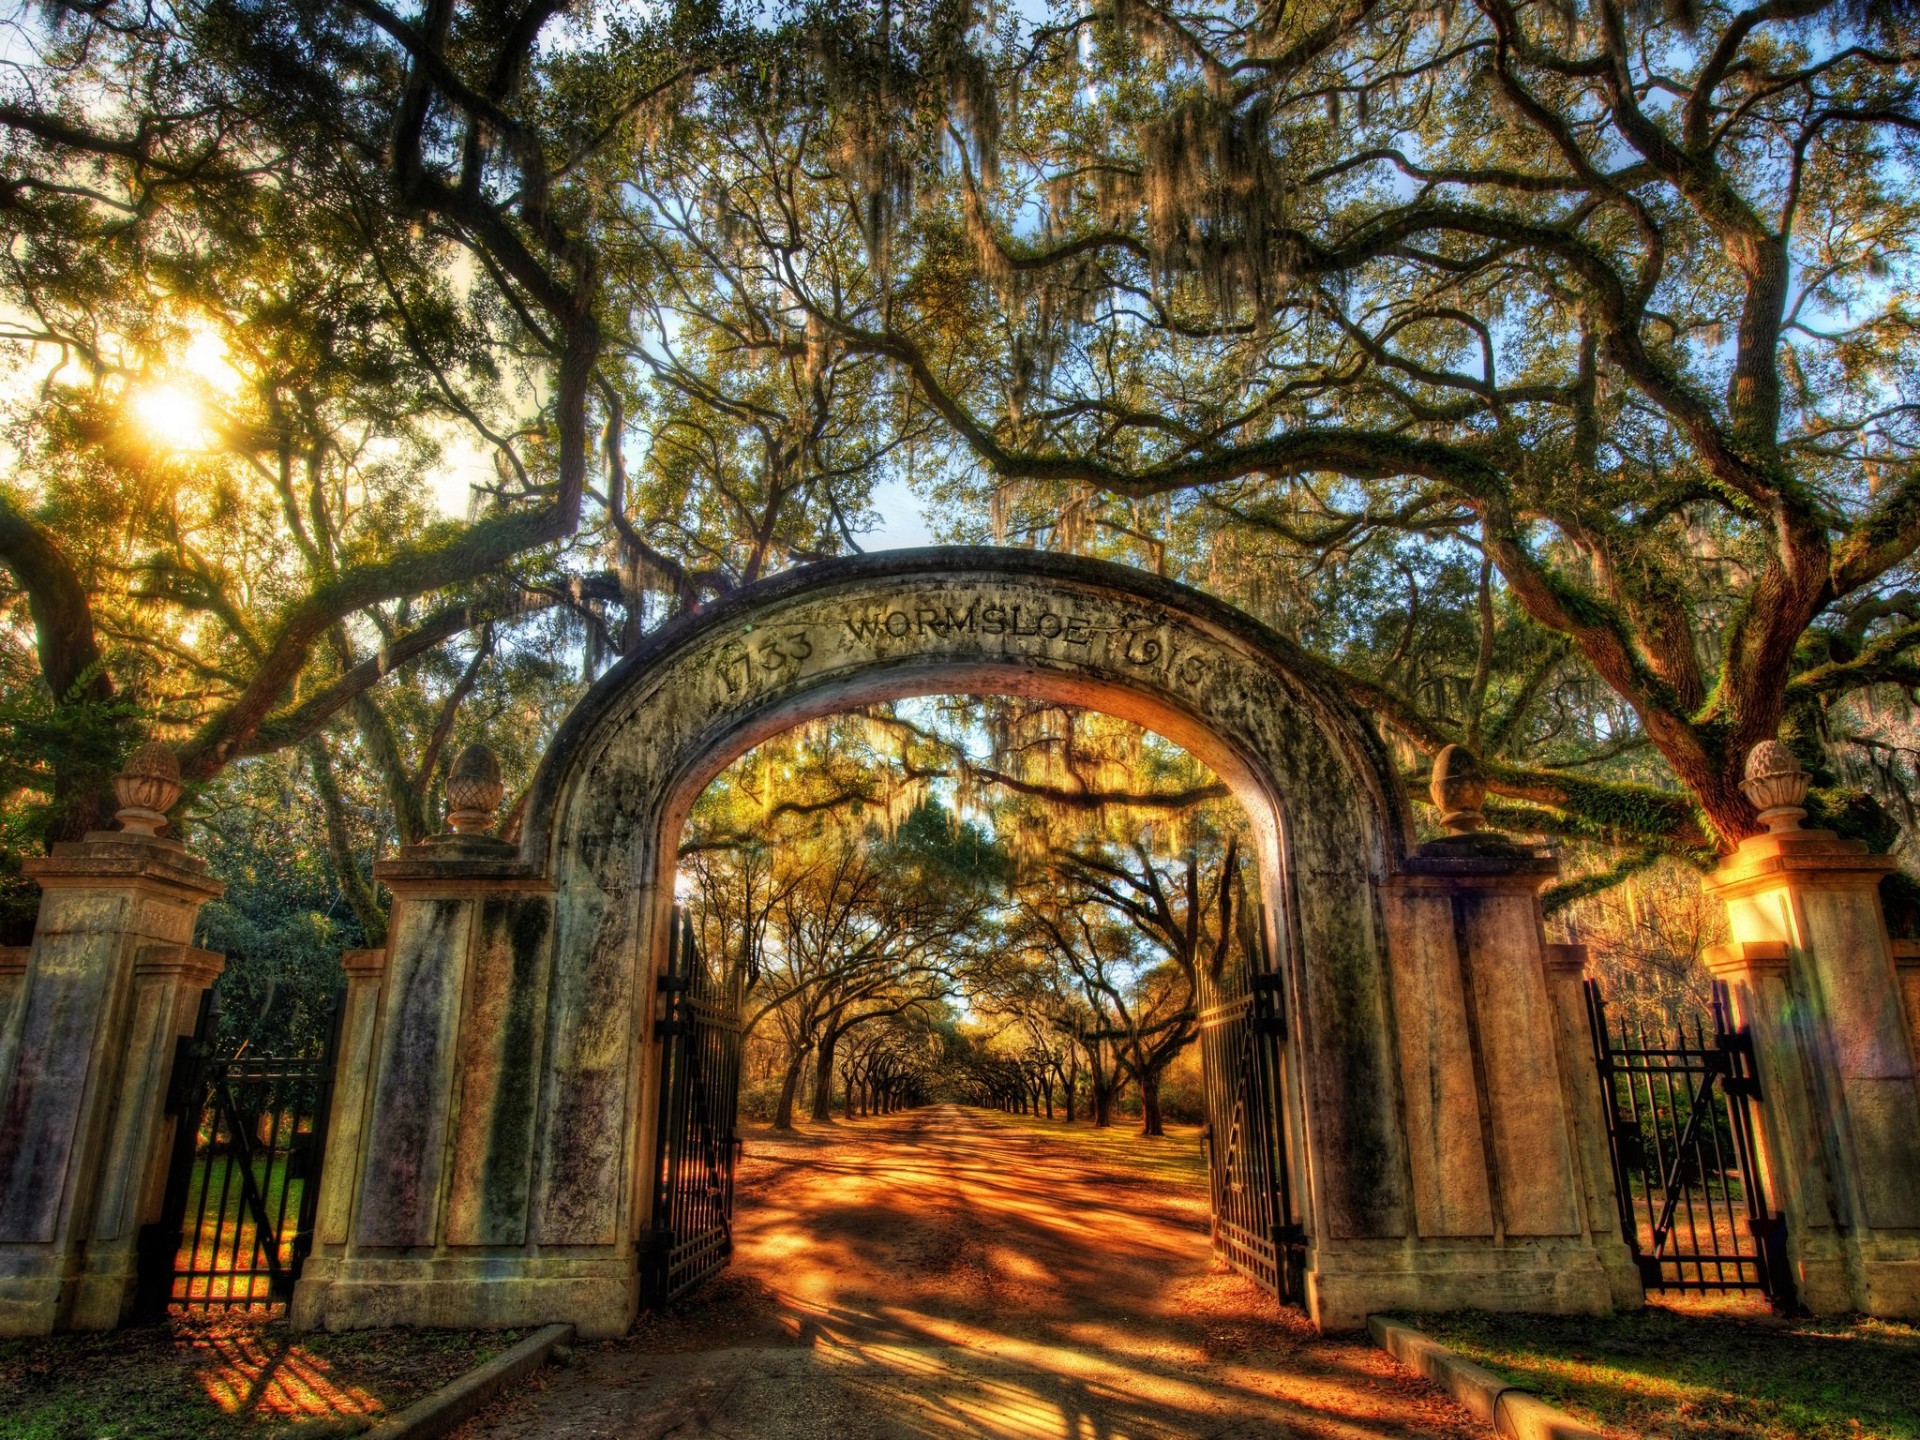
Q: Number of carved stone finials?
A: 4